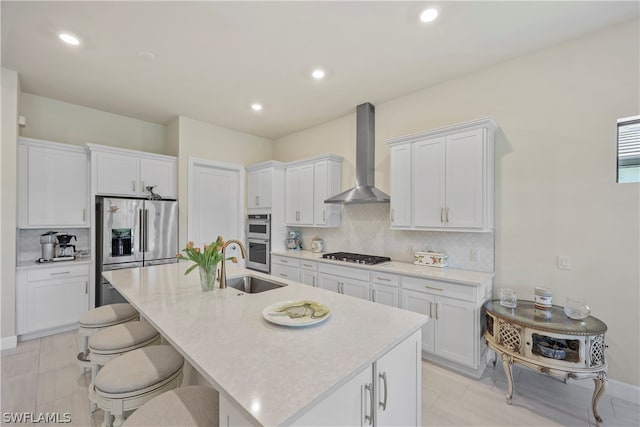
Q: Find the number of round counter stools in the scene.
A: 4